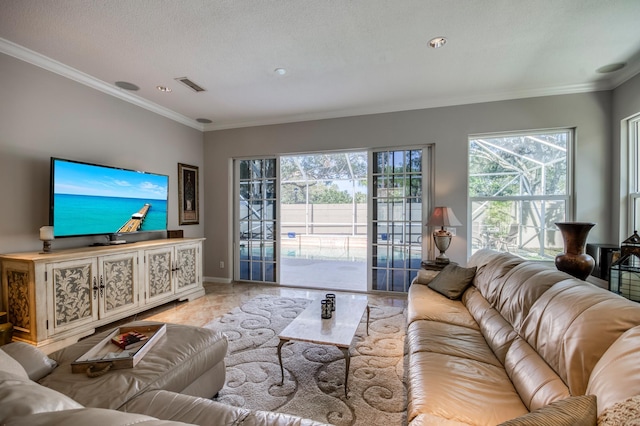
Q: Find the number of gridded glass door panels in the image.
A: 2